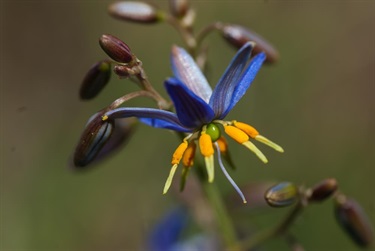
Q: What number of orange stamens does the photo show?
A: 6